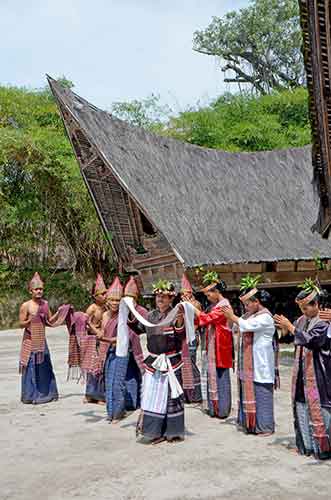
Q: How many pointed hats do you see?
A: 5